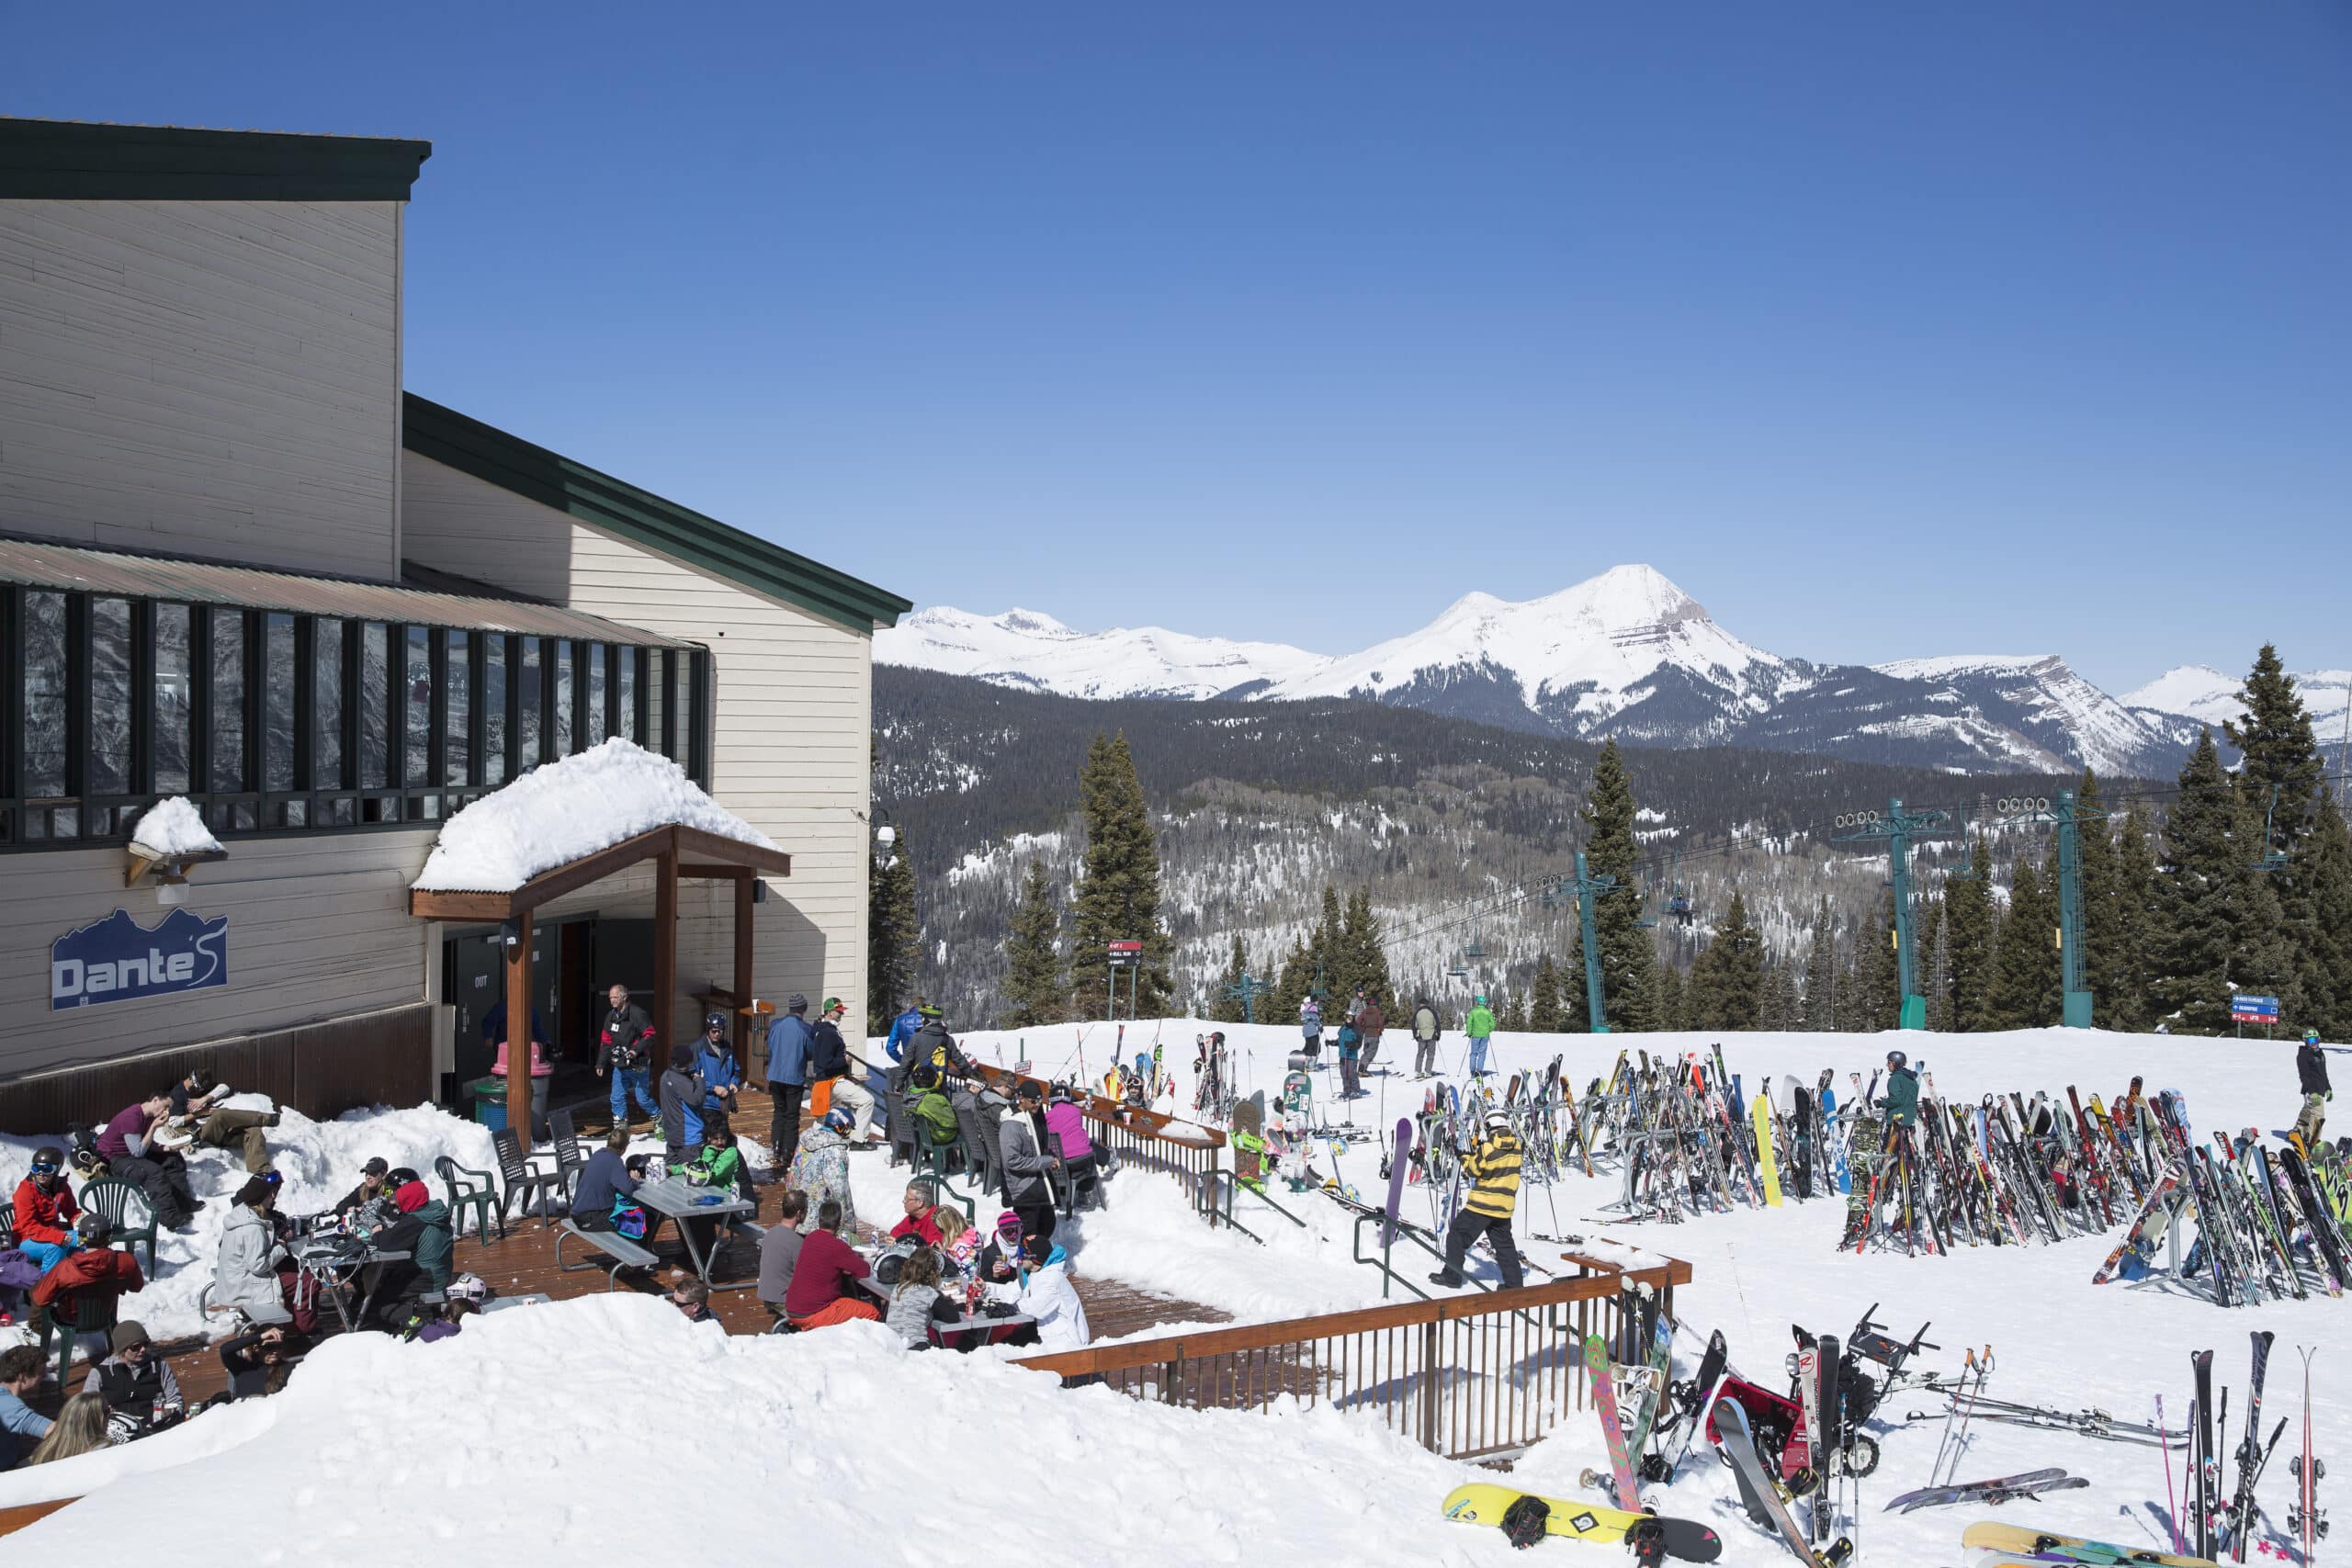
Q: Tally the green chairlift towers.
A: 4